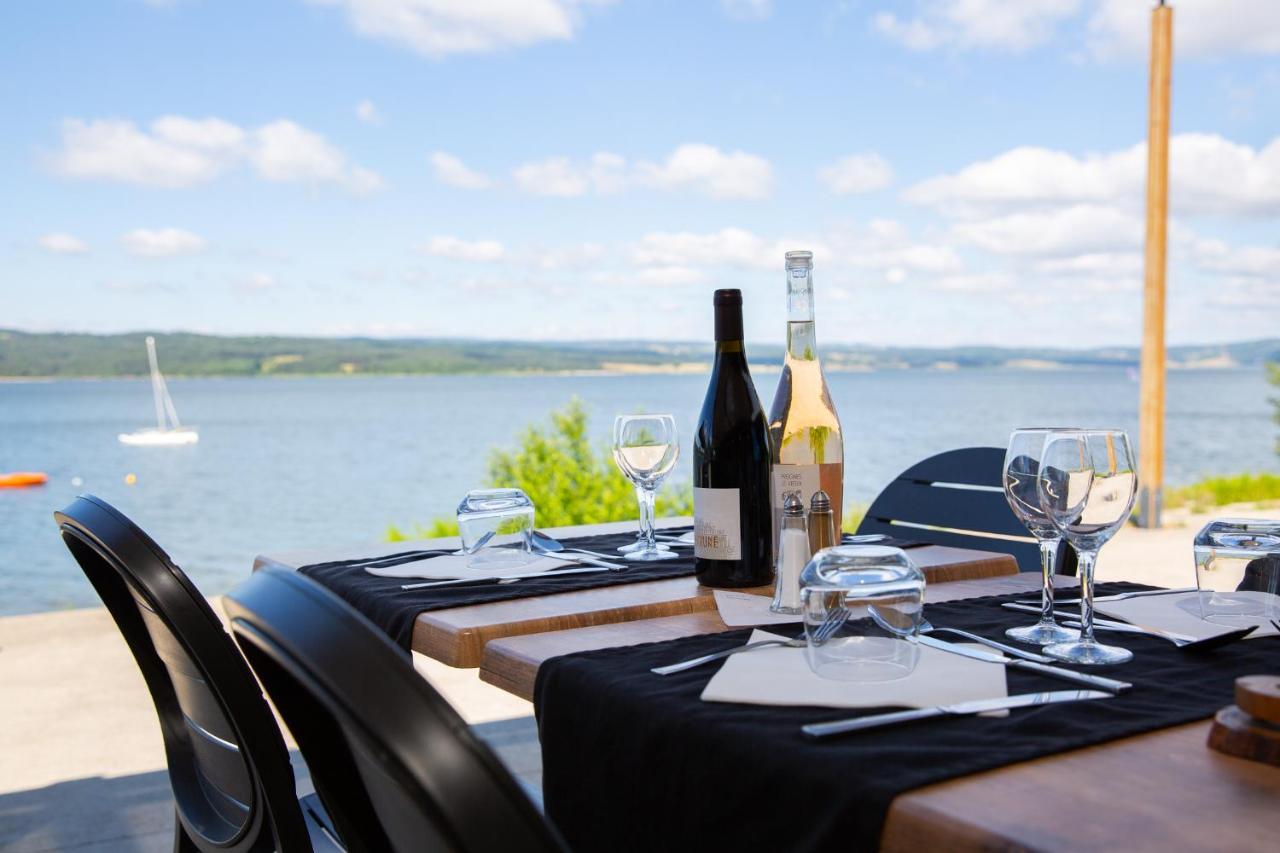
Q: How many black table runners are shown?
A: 2